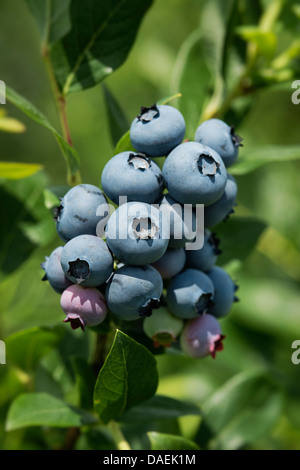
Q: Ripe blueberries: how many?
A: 15